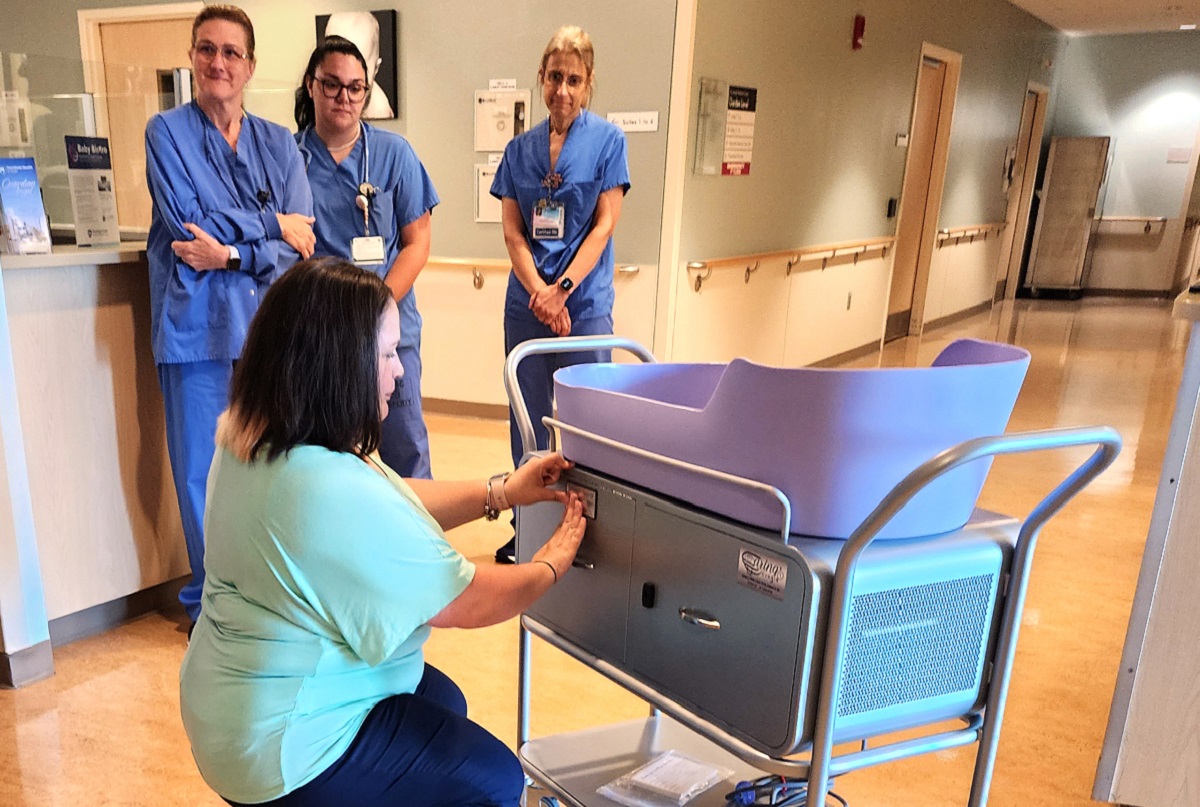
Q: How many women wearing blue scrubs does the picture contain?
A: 3